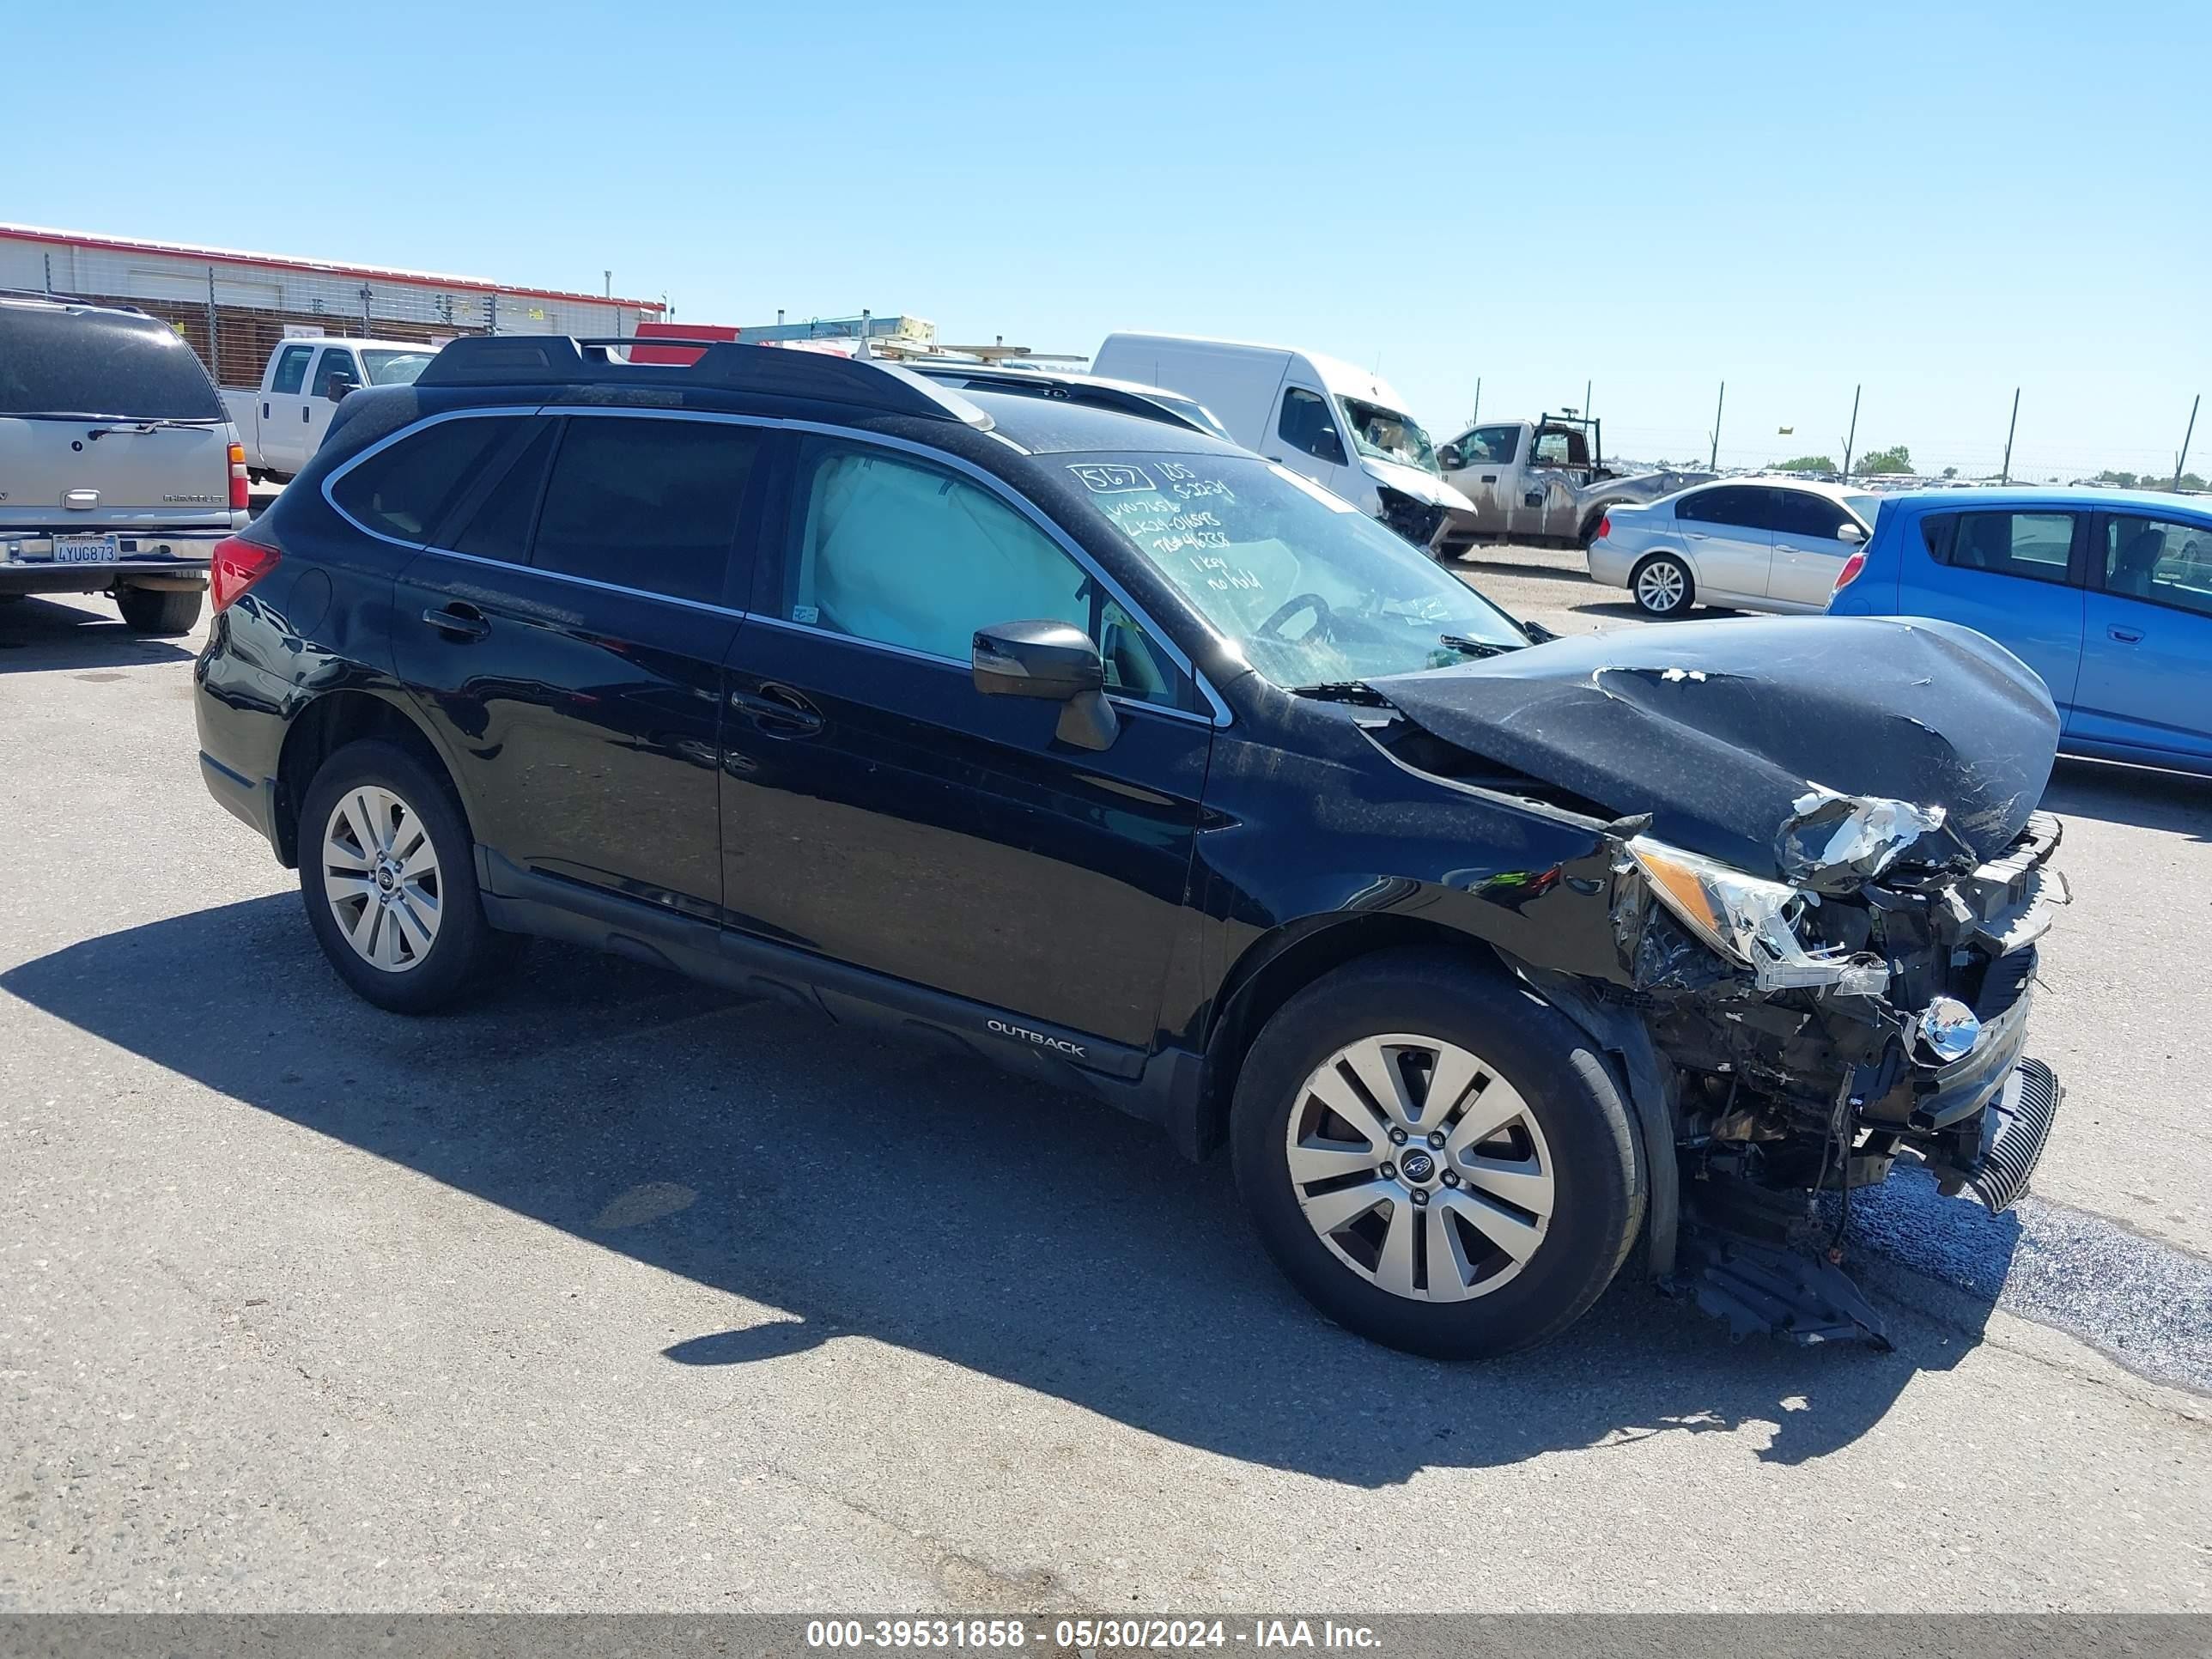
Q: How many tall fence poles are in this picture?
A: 6